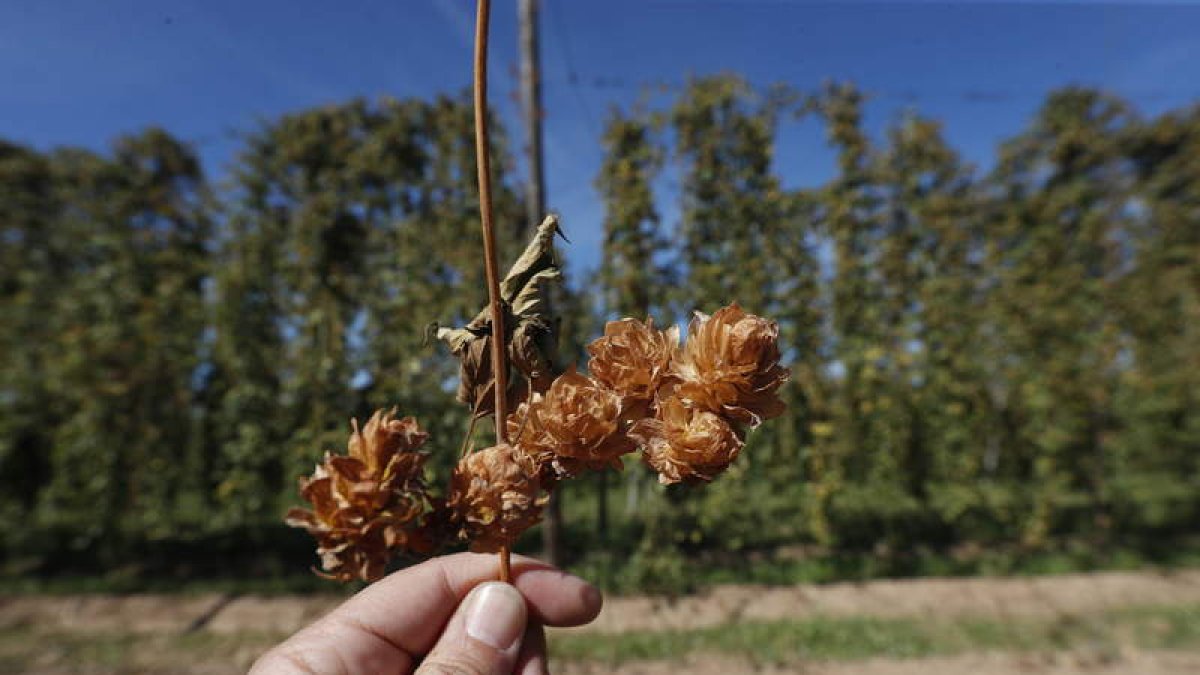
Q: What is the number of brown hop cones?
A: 6